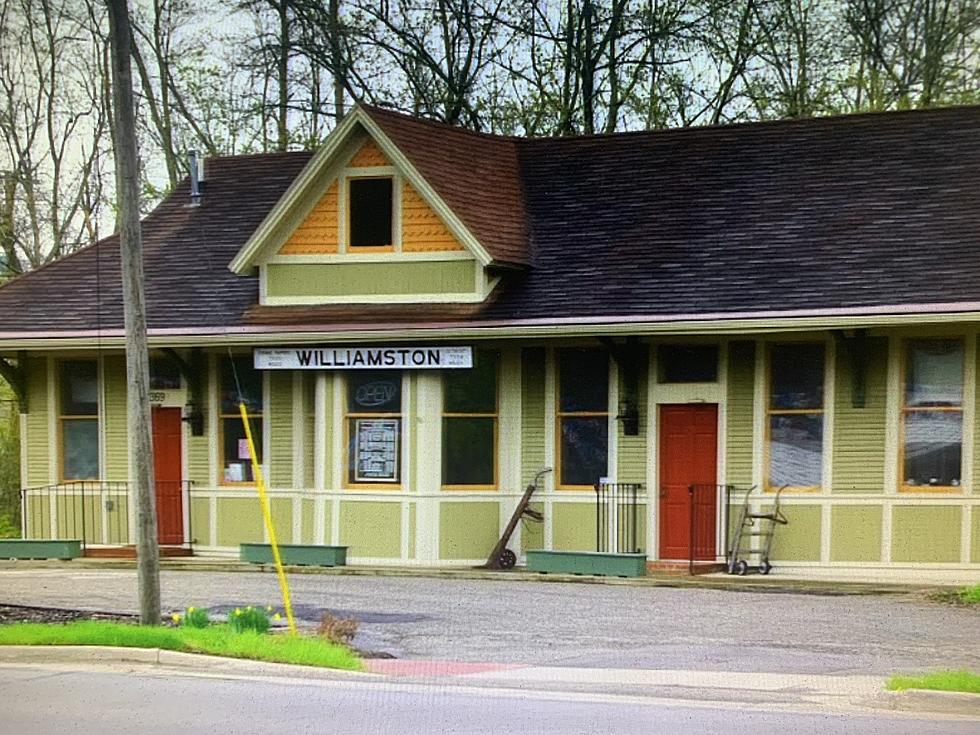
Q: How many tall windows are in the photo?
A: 7